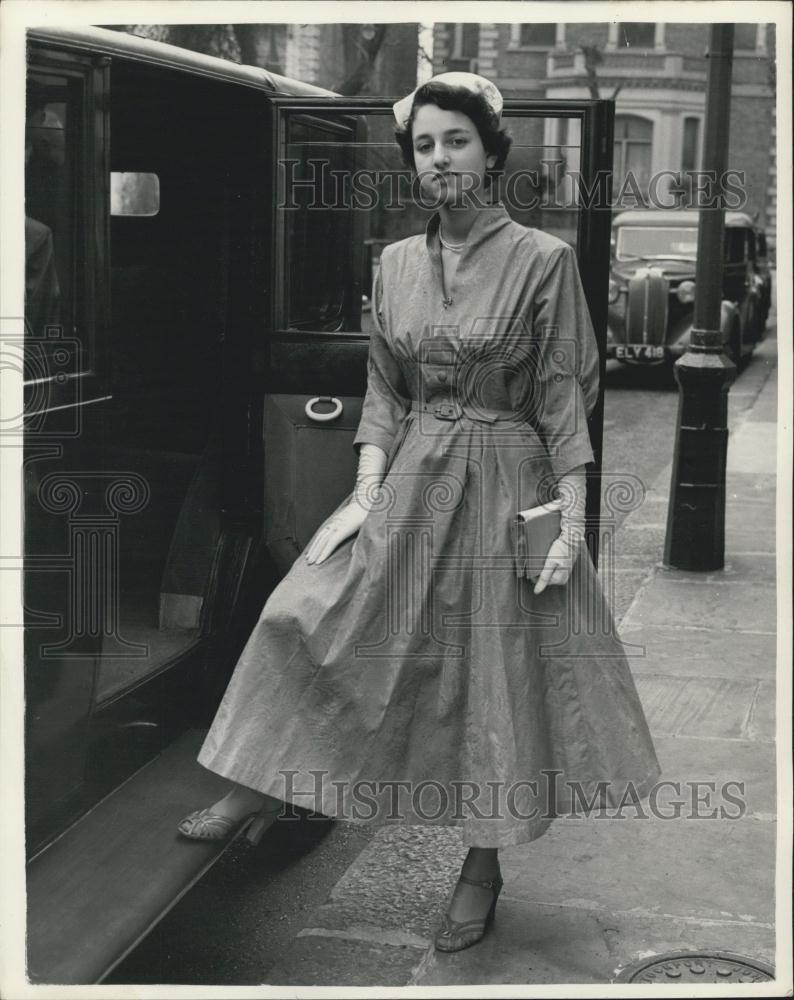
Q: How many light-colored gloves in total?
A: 2